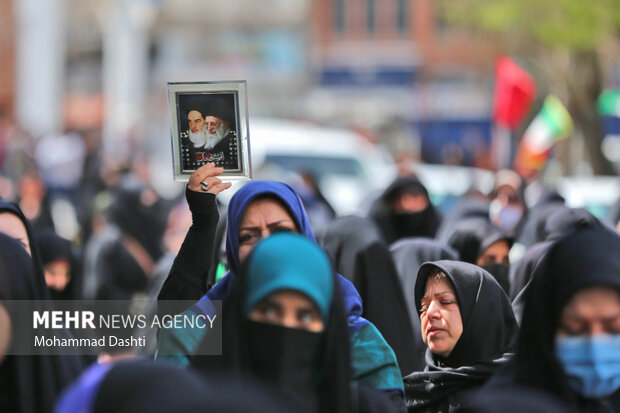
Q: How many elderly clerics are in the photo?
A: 2